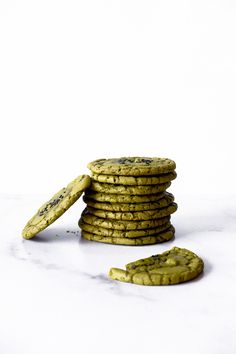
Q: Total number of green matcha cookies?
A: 11